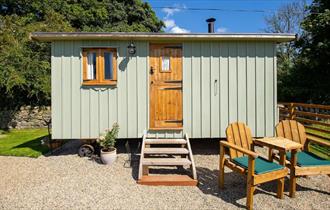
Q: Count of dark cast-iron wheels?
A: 1